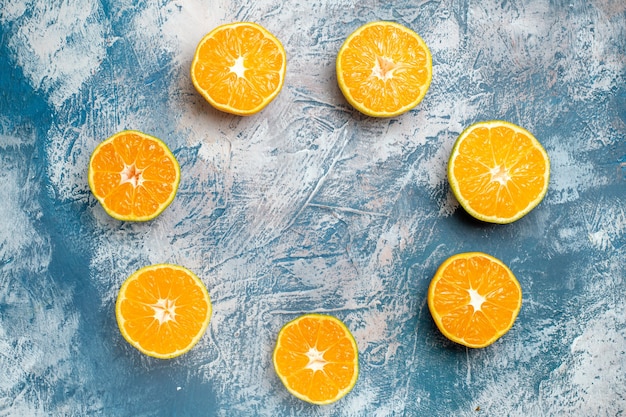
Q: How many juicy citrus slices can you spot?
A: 7